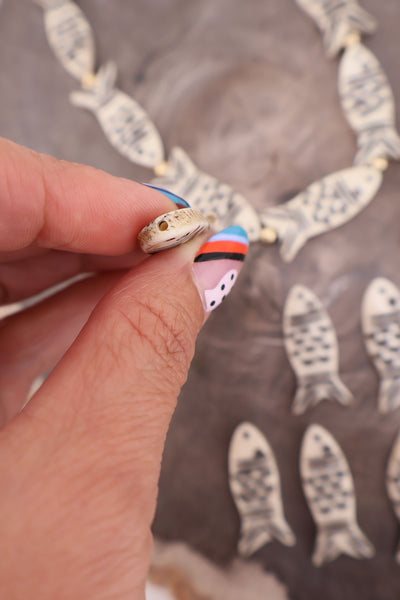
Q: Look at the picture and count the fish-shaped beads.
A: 12